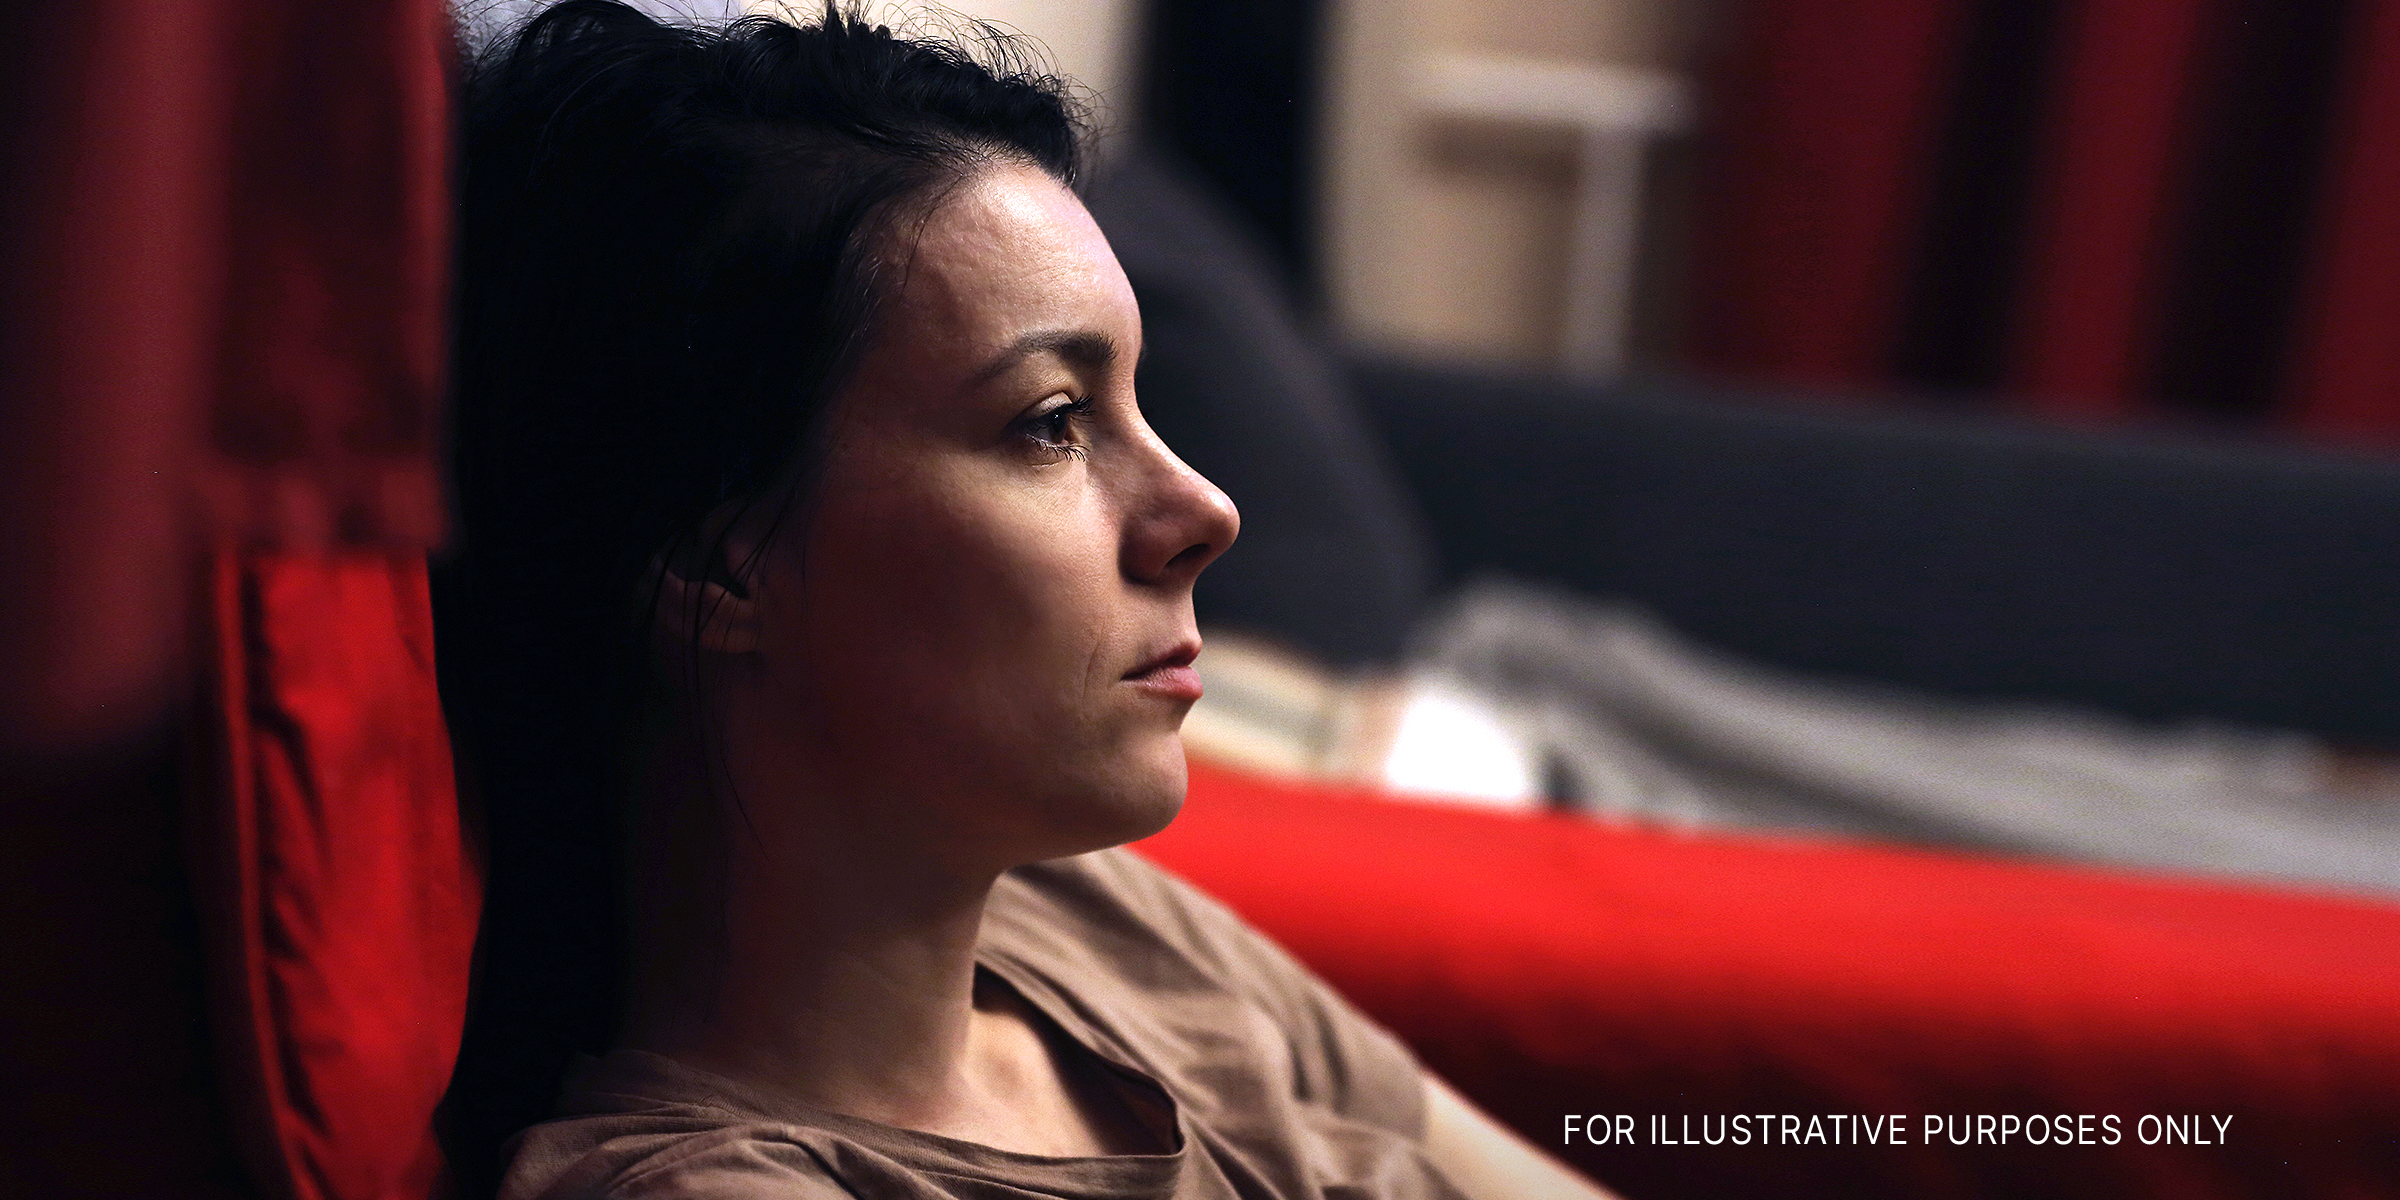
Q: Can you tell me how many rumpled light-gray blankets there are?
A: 1